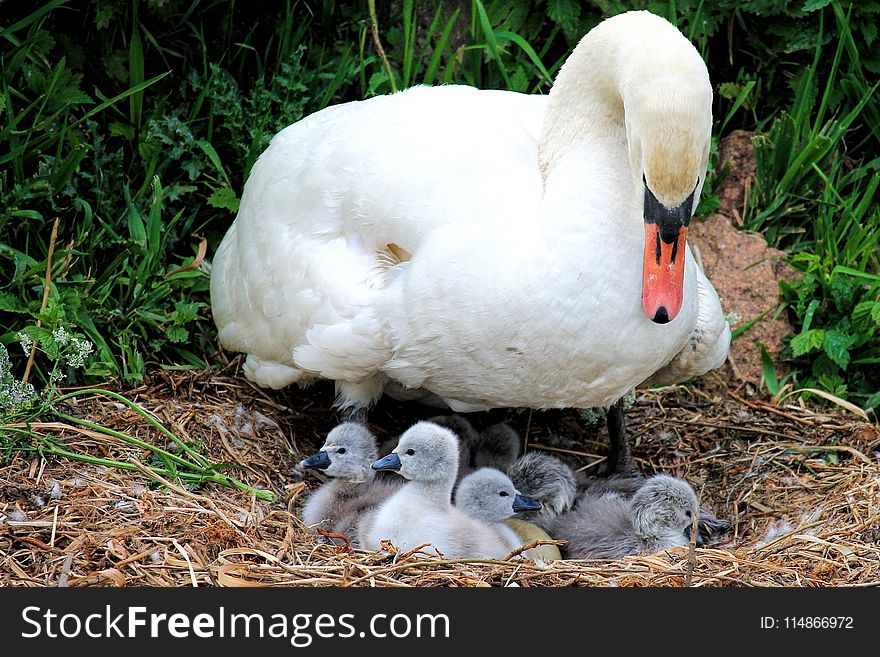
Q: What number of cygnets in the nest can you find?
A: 7